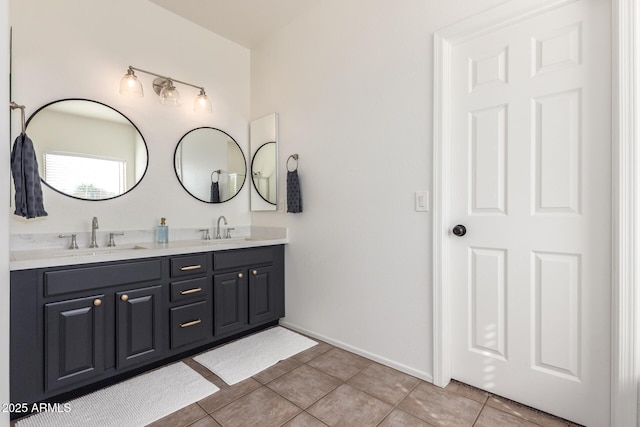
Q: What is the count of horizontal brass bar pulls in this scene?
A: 3